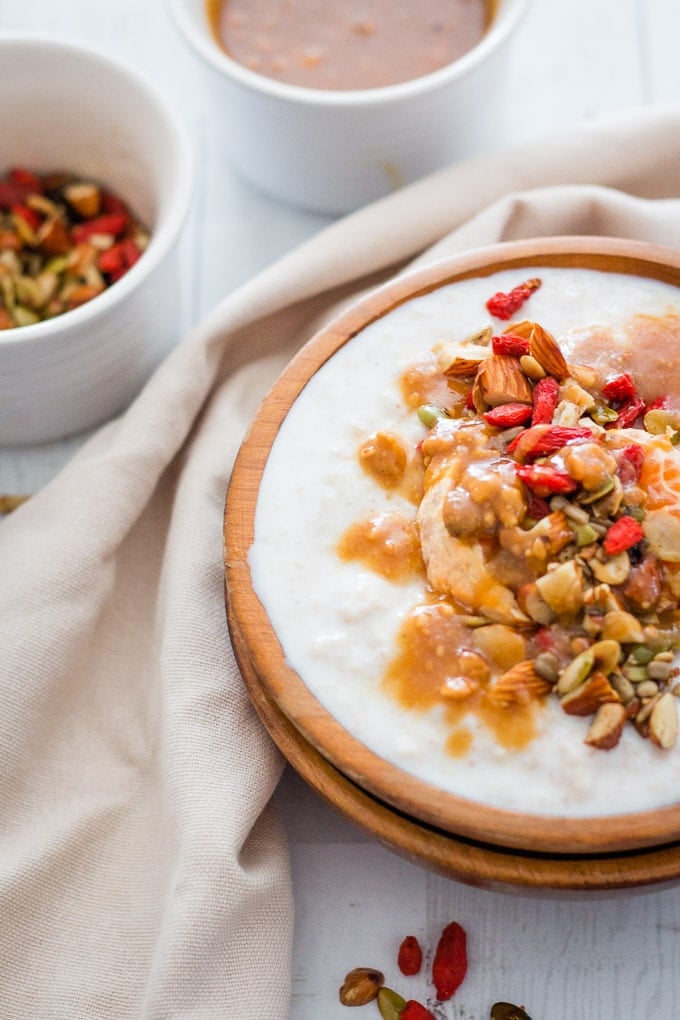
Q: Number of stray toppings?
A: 6